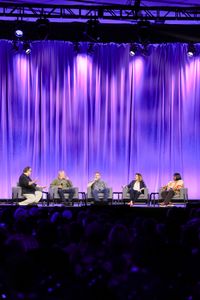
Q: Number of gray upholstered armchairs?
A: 5